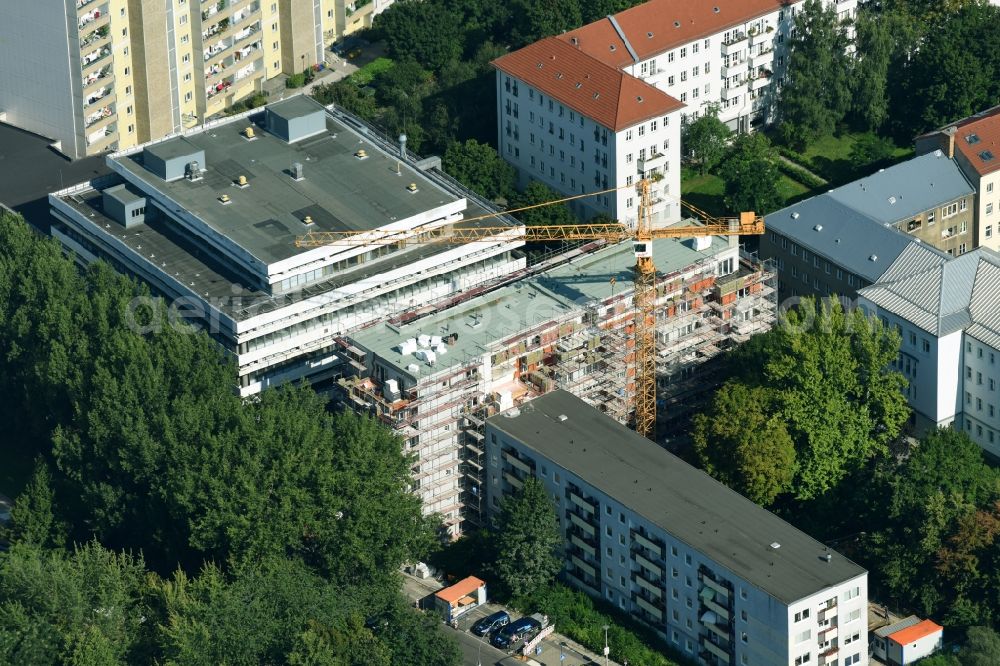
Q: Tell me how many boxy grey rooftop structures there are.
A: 3